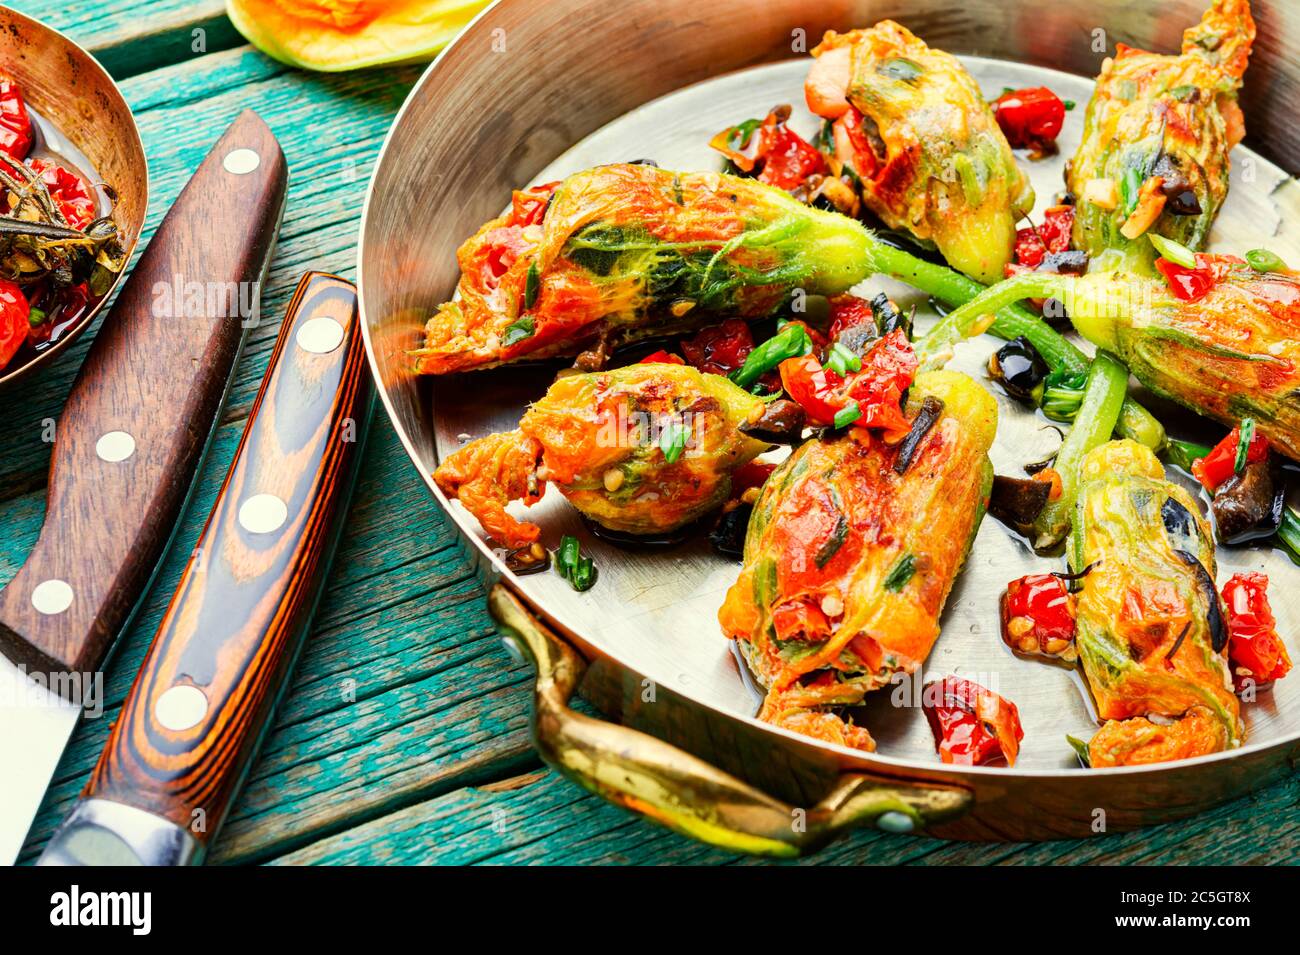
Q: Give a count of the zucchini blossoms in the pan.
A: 7